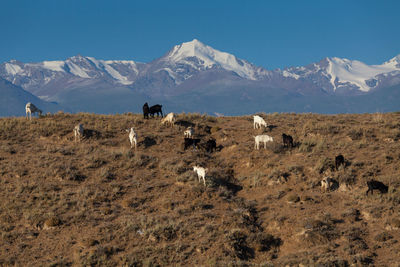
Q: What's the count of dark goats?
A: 7